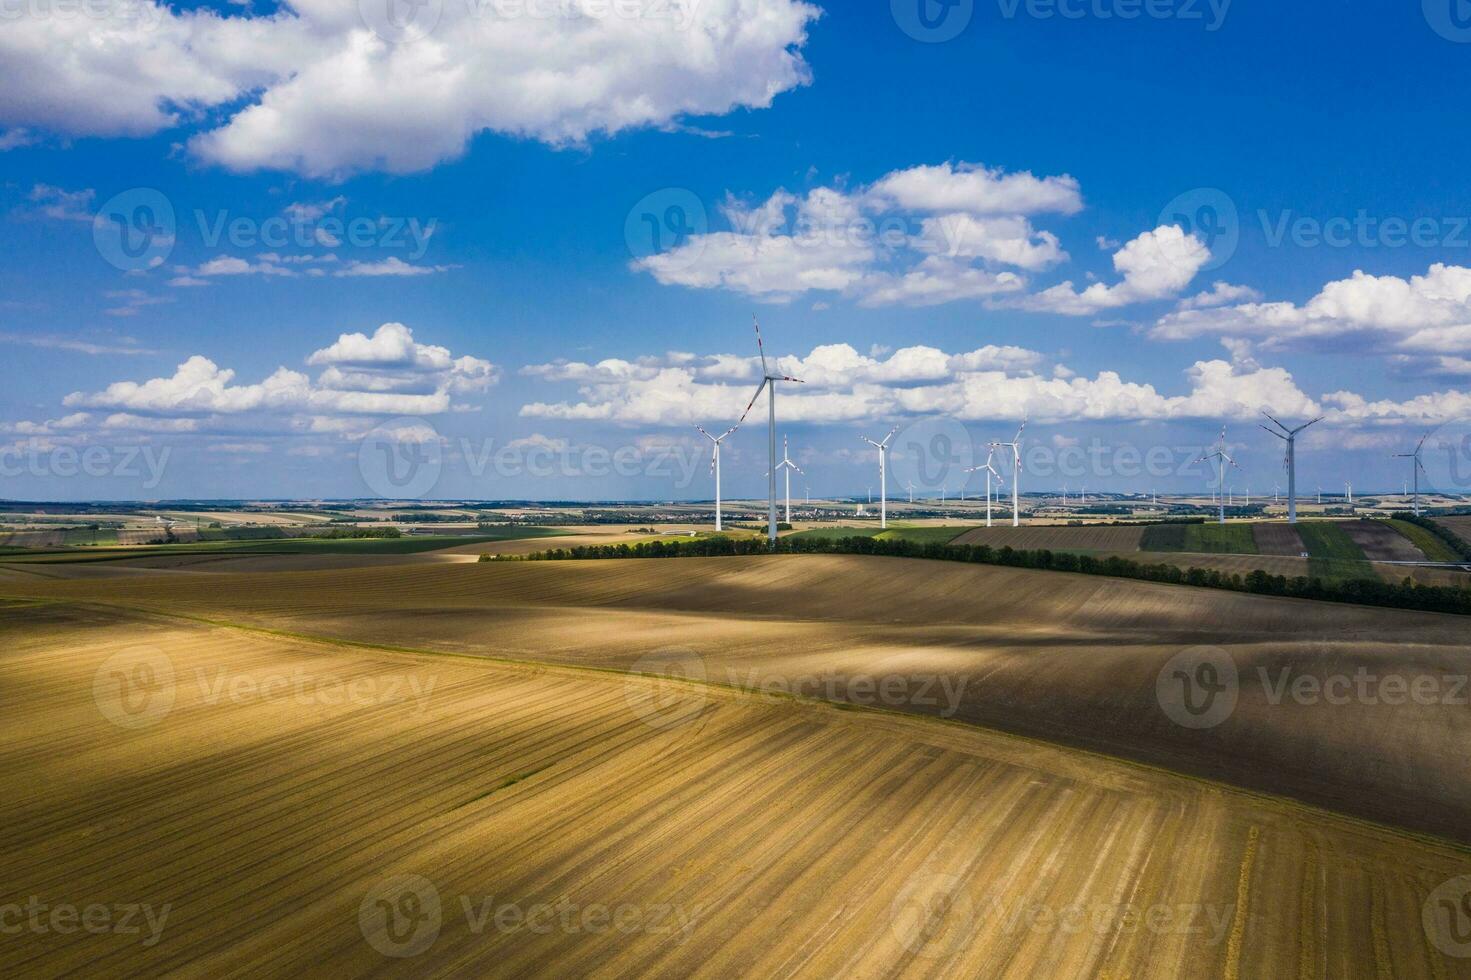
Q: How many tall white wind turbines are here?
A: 9